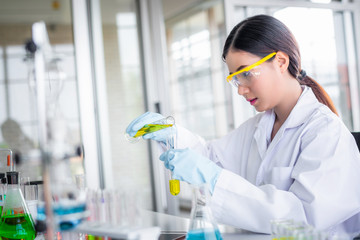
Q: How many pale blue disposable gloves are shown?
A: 2